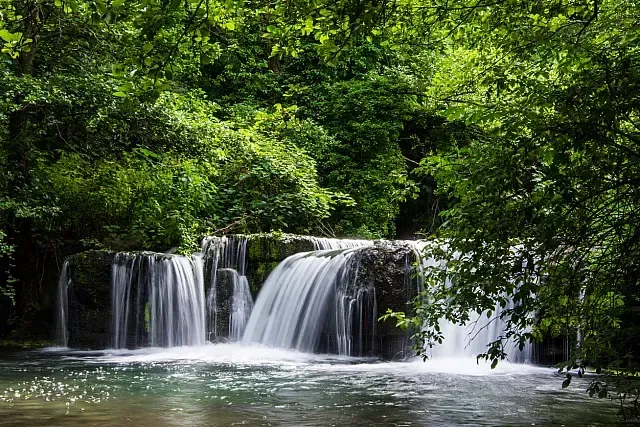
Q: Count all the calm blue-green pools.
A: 1